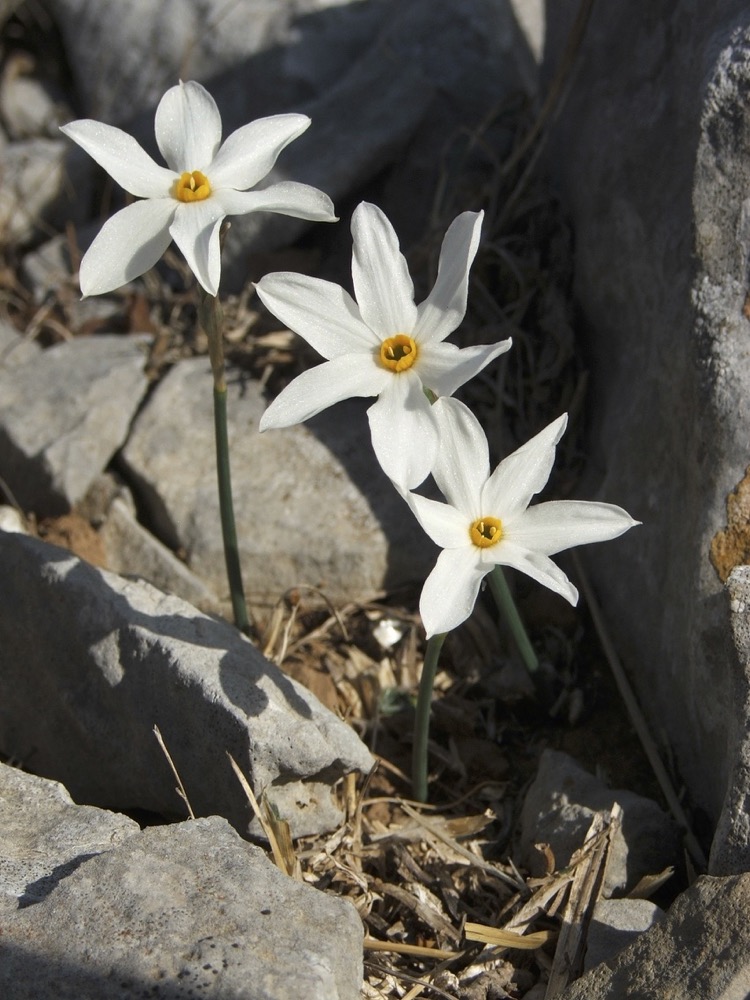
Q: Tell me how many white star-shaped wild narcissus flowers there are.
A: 3